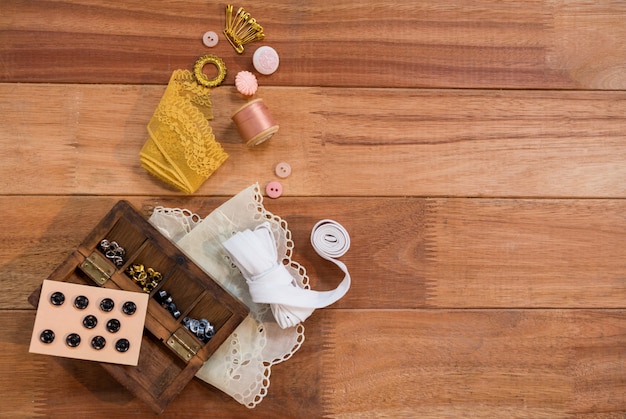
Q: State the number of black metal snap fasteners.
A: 10